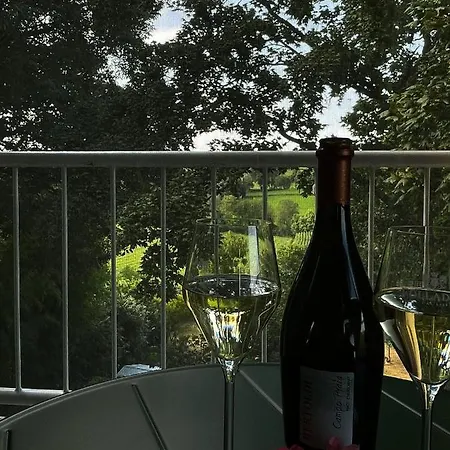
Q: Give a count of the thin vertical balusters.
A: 8